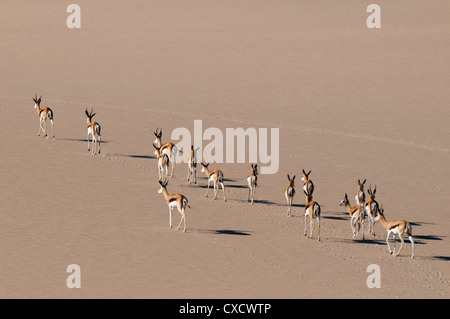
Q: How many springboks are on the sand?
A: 15